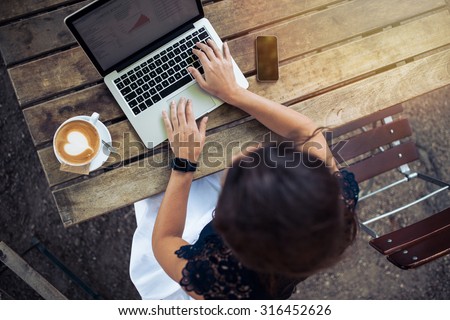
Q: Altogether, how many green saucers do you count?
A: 0